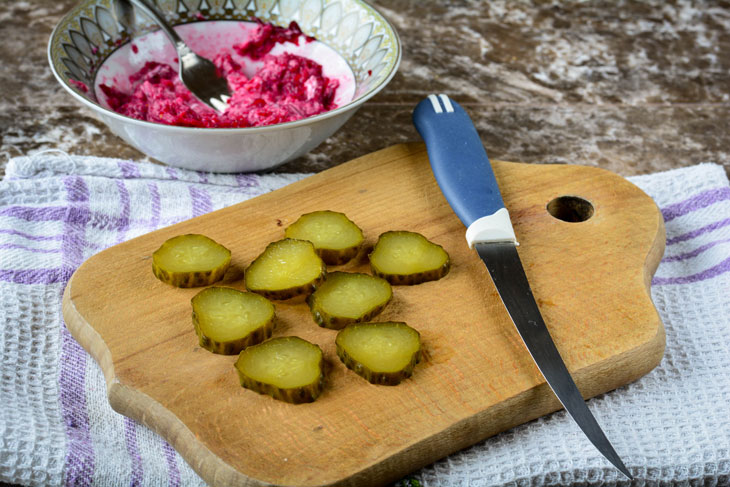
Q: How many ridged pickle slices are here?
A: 8